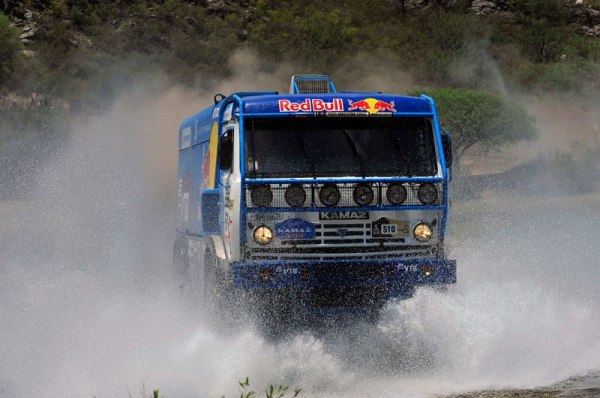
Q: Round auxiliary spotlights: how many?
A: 6